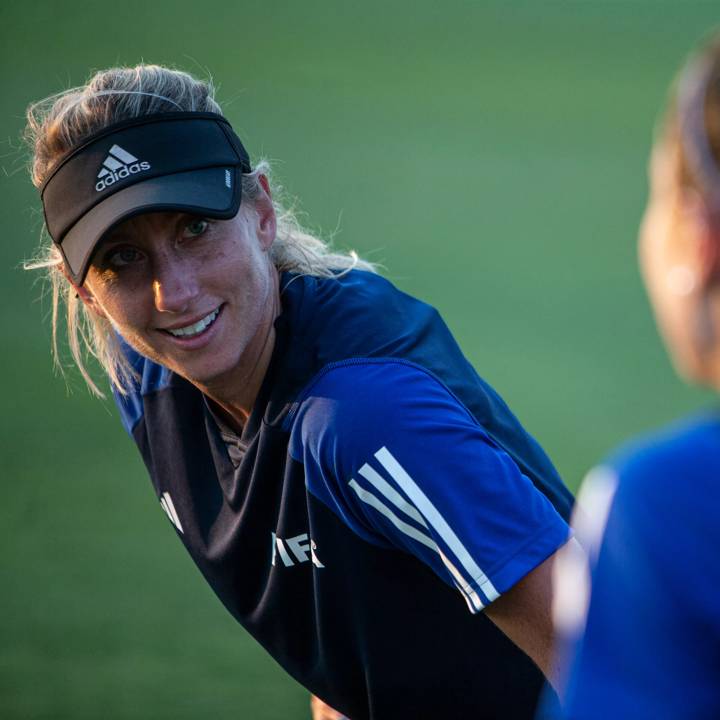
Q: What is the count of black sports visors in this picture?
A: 1